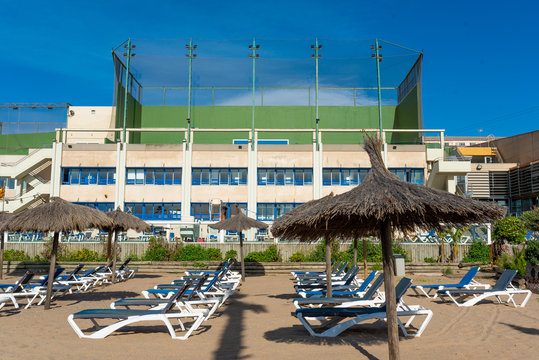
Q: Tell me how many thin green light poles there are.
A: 5